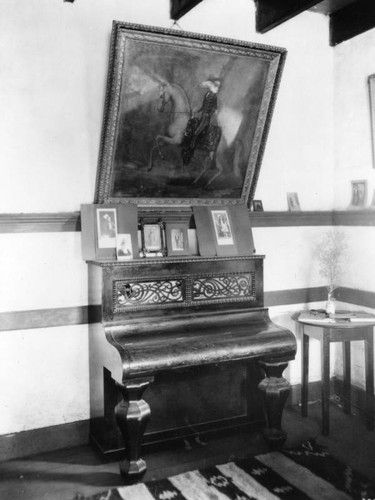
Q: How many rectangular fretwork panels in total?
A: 2